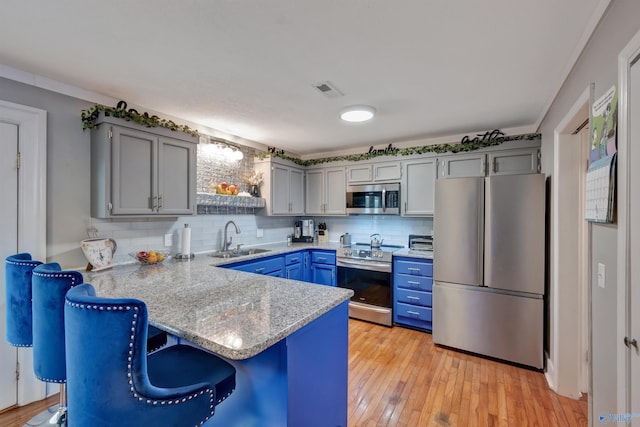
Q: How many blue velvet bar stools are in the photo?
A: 3